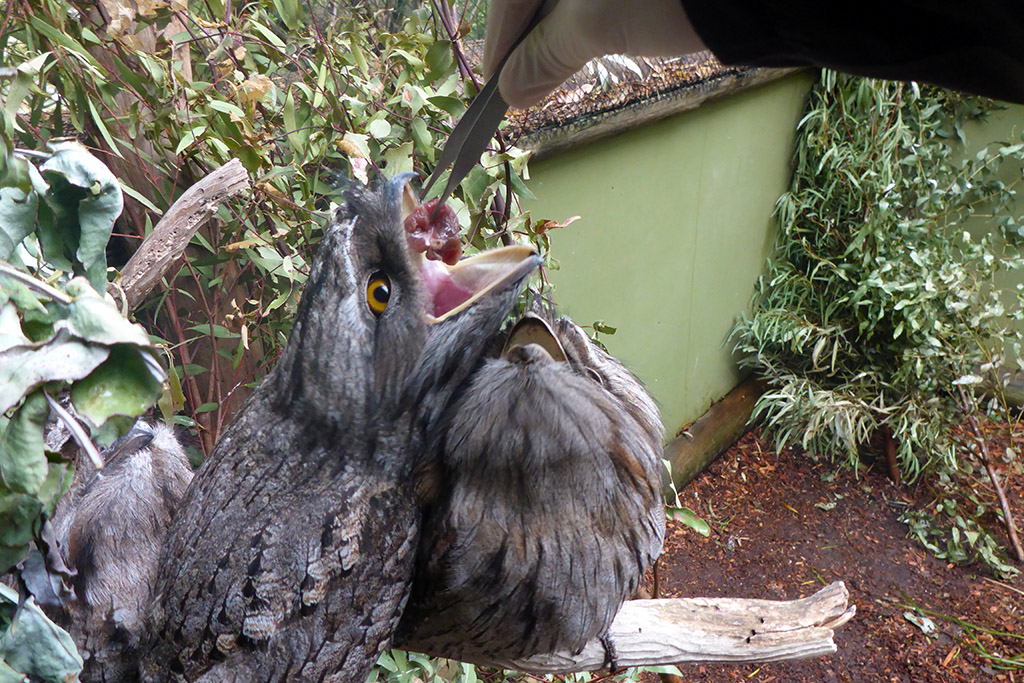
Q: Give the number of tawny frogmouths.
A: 3